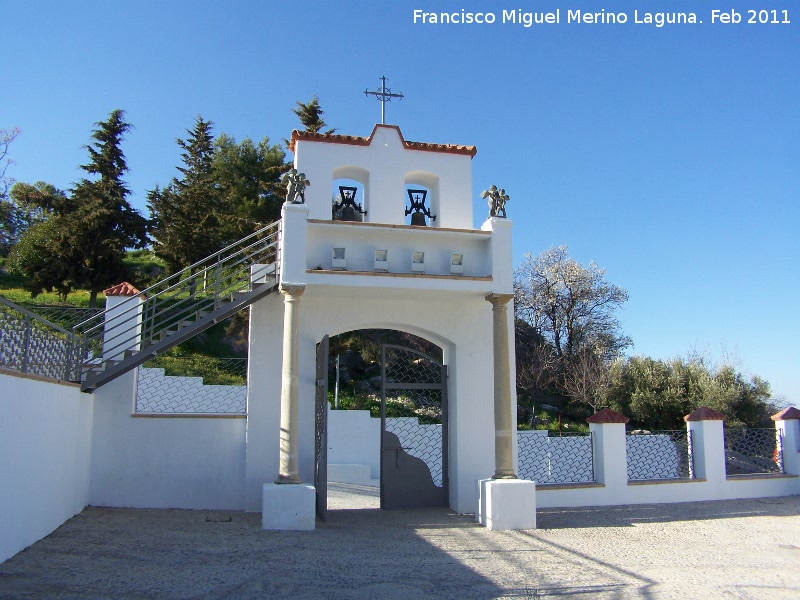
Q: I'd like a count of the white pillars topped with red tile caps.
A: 4